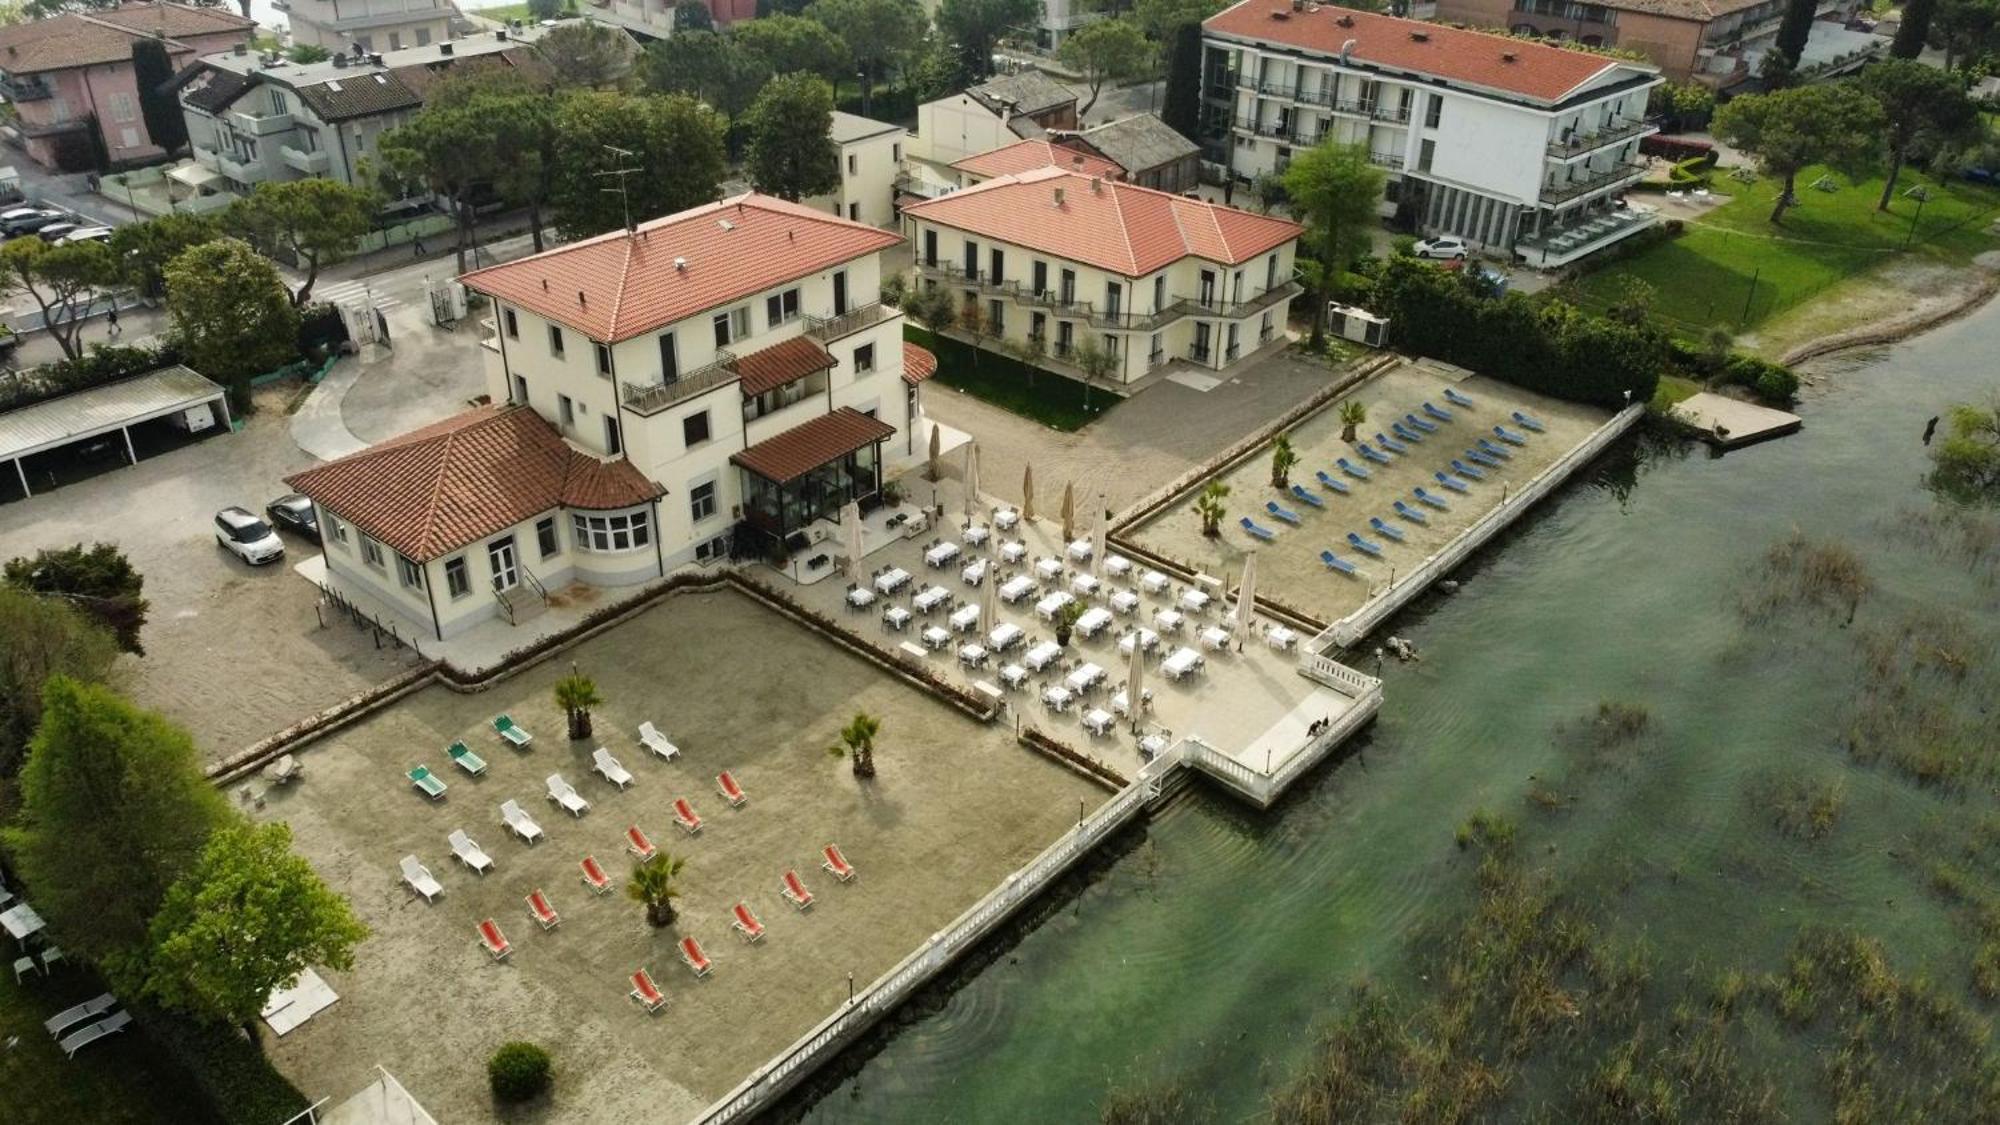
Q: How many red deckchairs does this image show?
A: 11